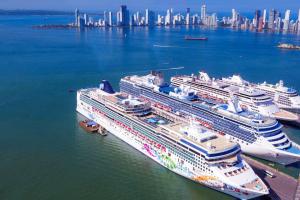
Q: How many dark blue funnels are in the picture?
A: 1